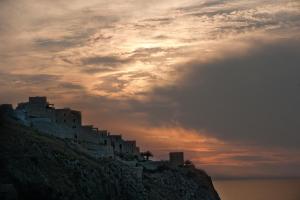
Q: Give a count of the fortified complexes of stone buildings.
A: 1